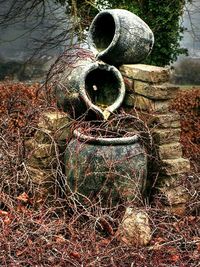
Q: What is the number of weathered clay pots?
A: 3